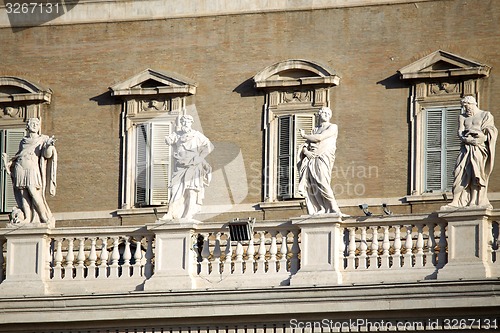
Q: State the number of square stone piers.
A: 4